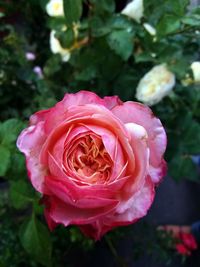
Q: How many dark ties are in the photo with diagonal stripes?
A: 0